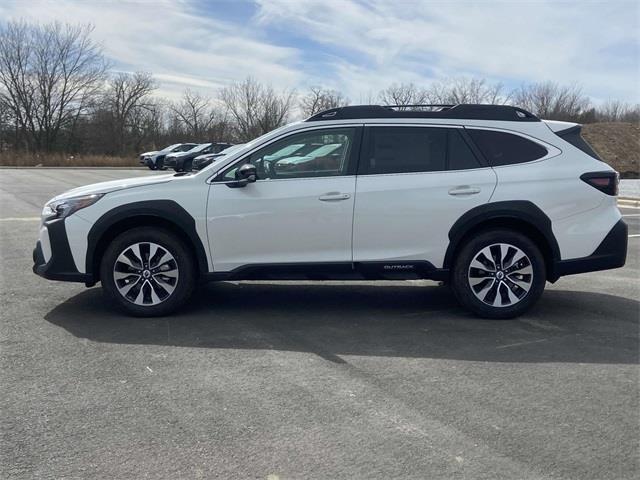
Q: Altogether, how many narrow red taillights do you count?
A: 1